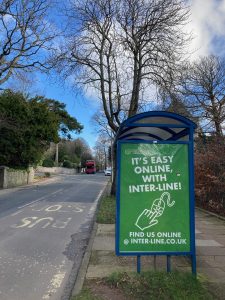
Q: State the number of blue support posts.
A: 3